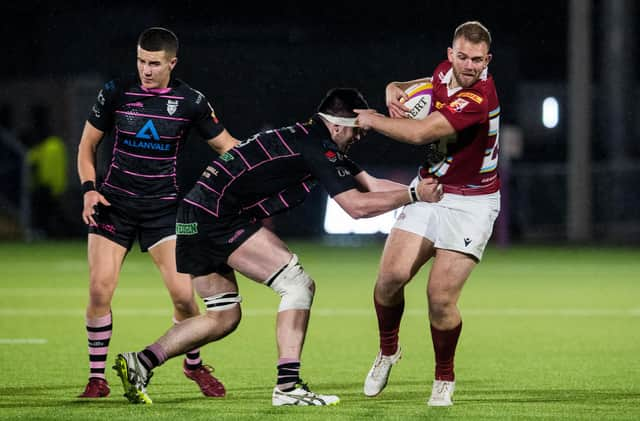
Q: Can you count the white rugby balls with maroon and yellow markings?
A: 1